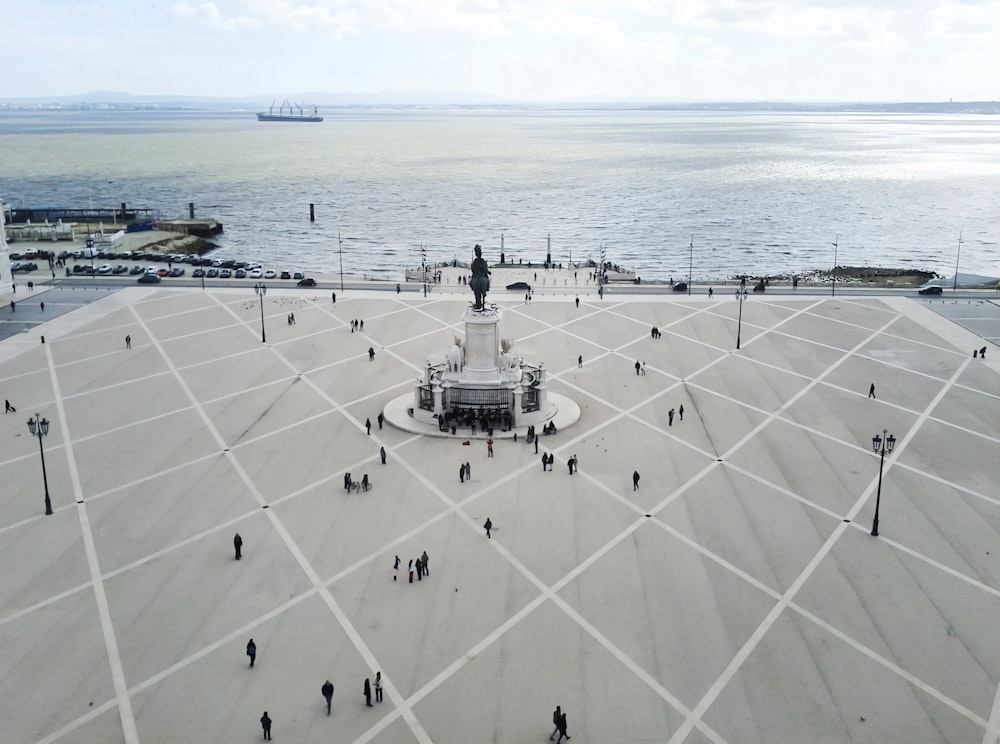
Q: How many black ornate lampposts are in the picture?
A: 4